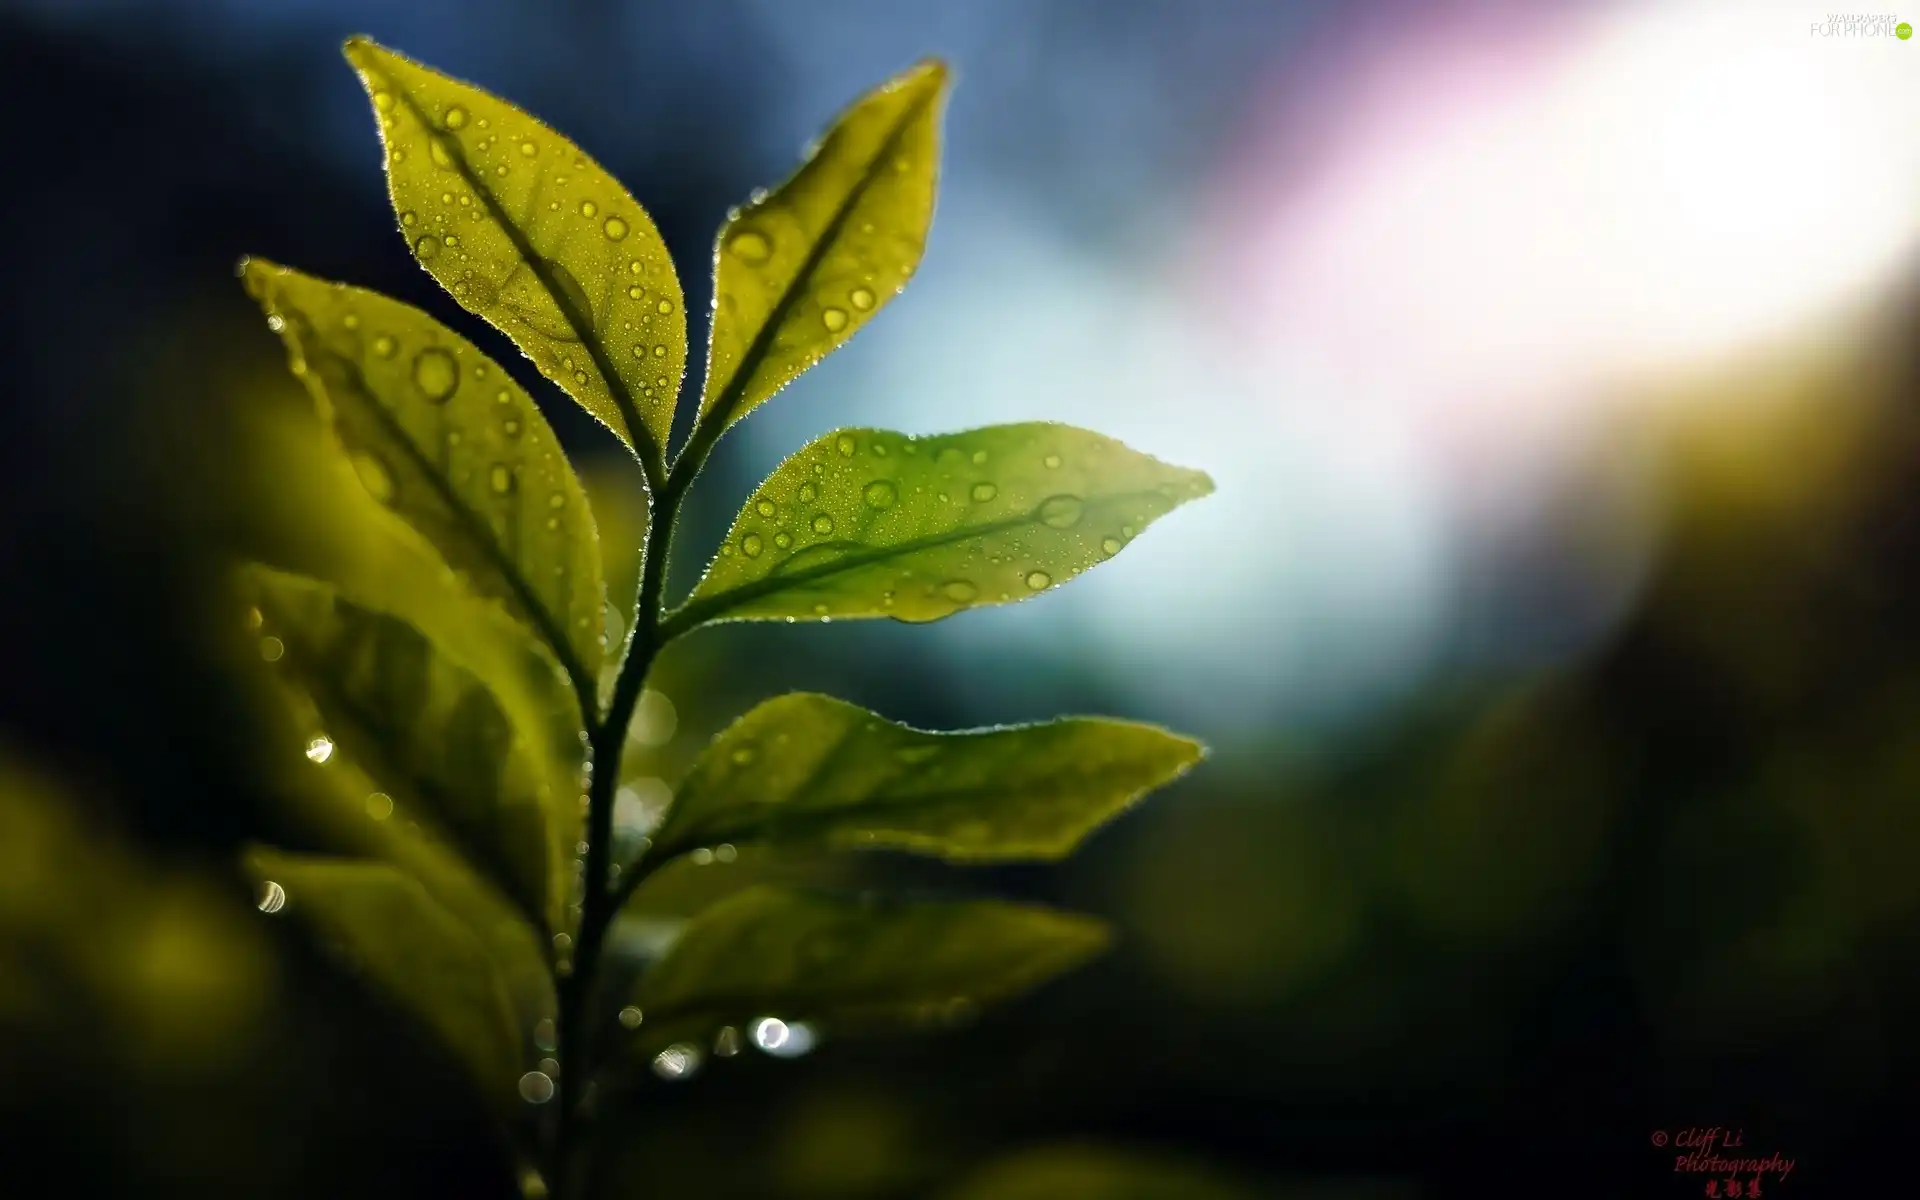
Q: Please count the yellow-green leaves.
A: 8